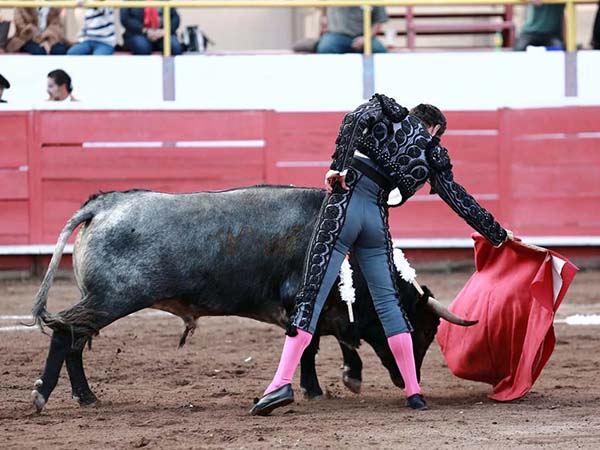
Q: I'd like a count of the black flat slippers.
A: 2